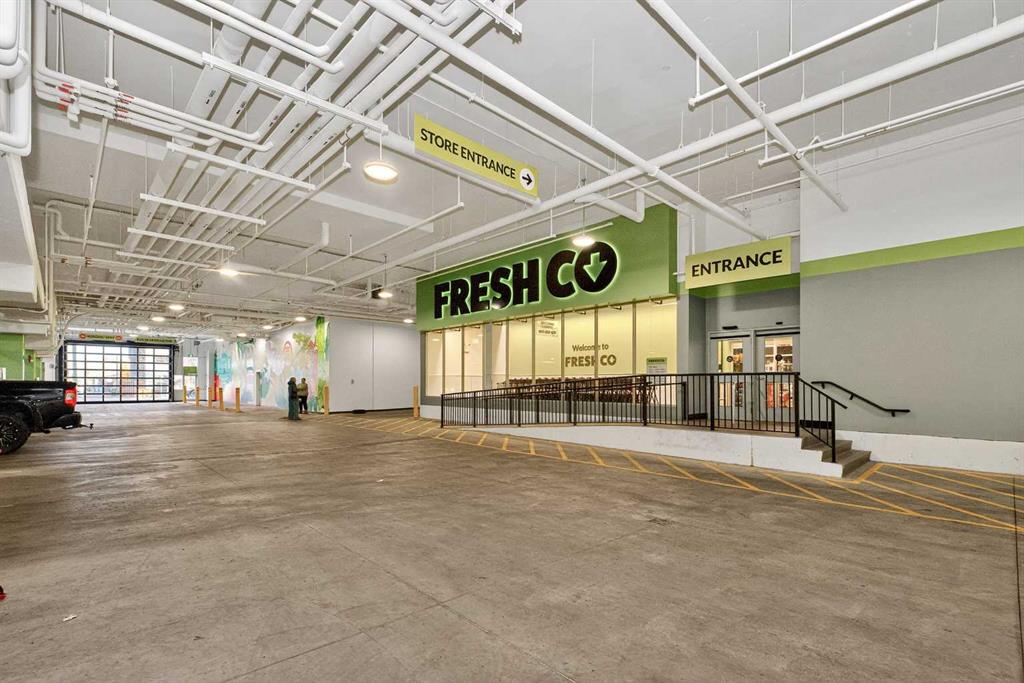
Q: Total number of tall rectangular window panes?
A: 9